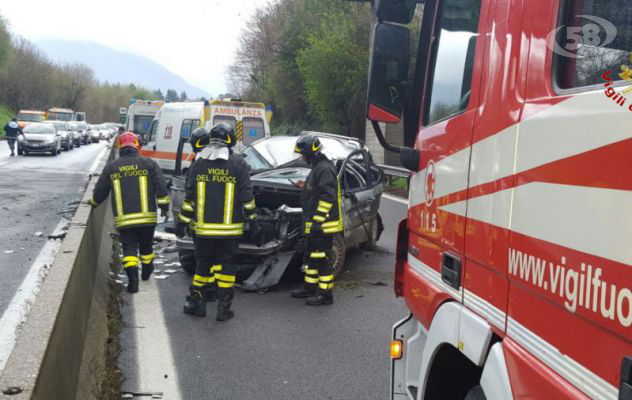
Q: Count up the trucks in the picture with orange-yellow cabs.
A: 2